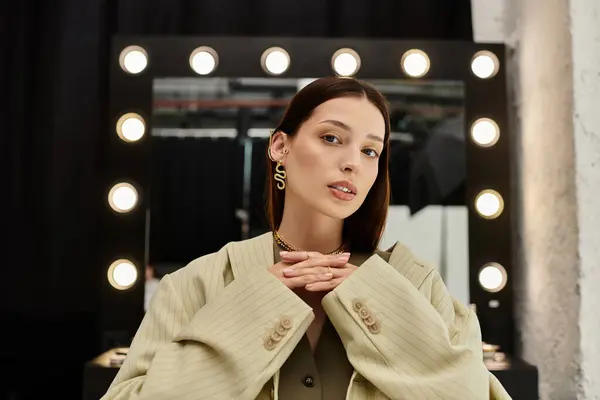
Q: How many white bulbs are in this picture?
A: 12